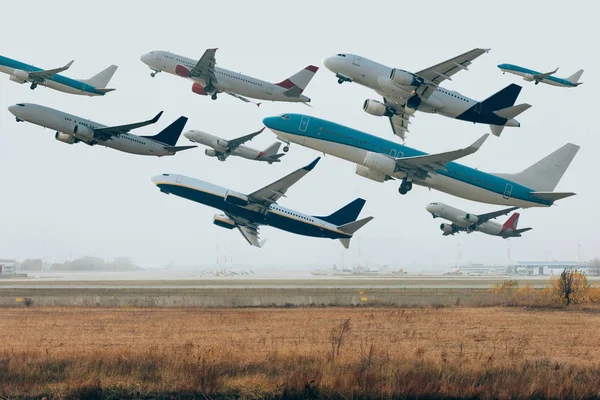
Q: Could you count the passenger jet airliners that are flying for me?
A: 9